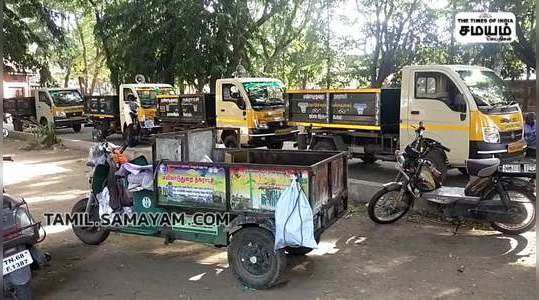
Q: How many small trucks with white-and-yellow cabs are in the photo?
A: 4